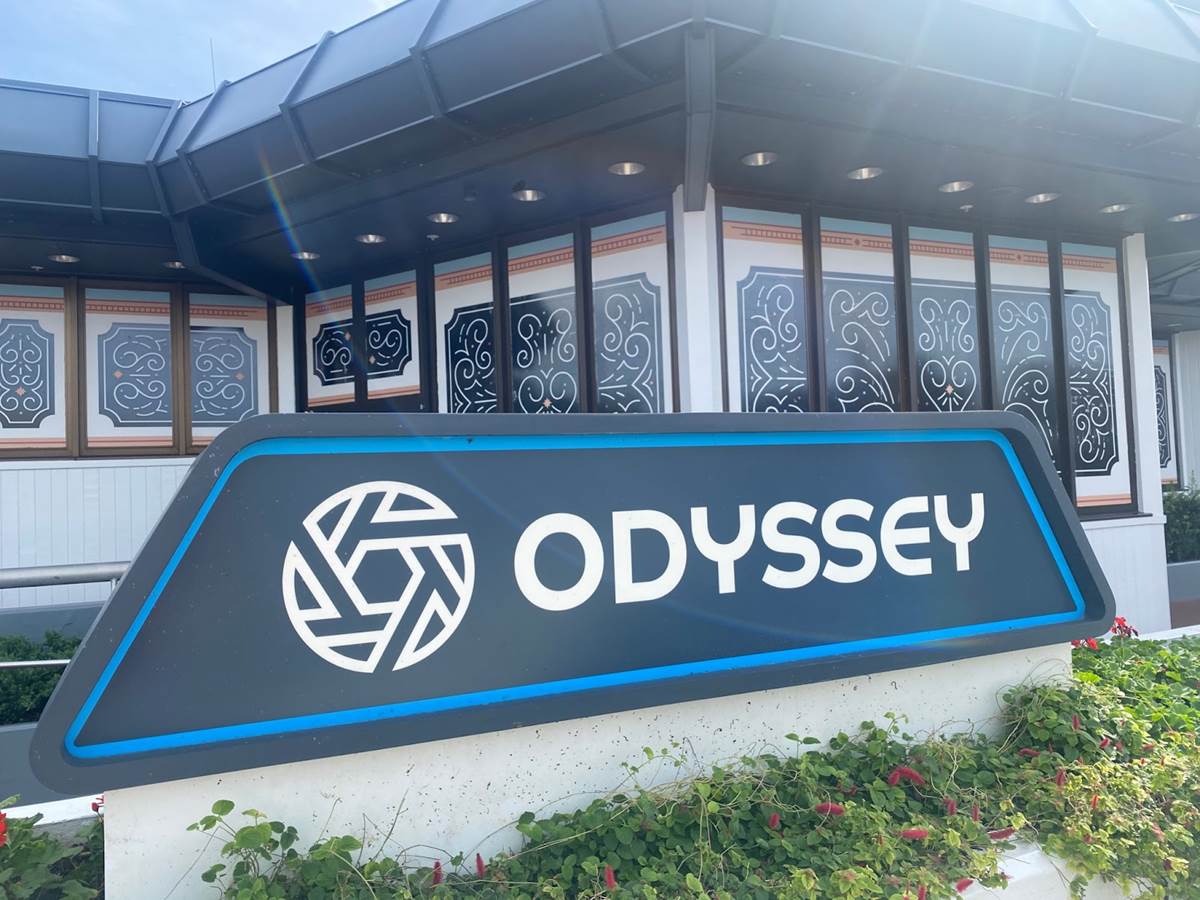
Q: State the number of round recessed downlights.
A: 13